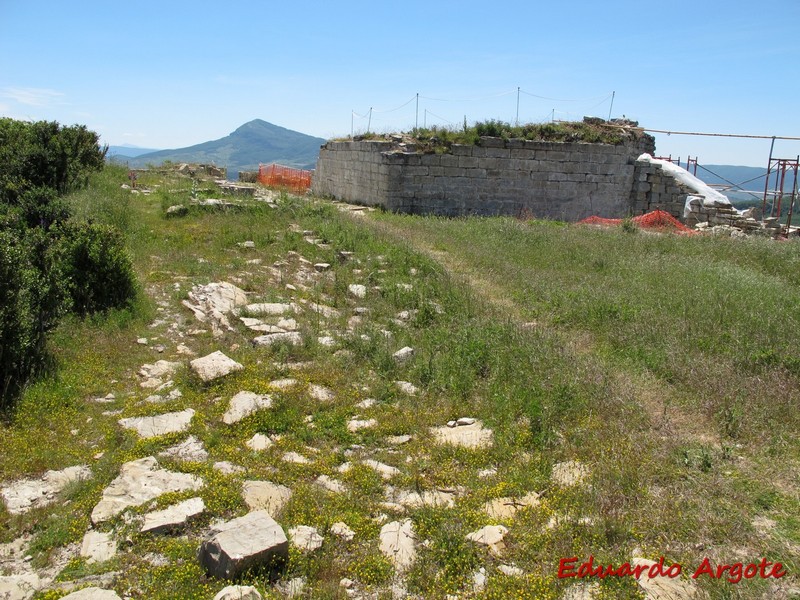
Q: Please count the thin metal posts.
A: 7